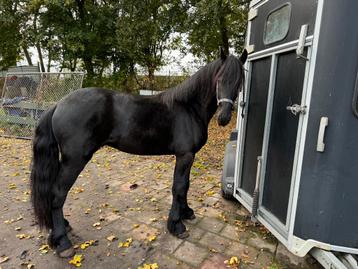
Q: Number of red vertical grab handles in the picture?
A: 0